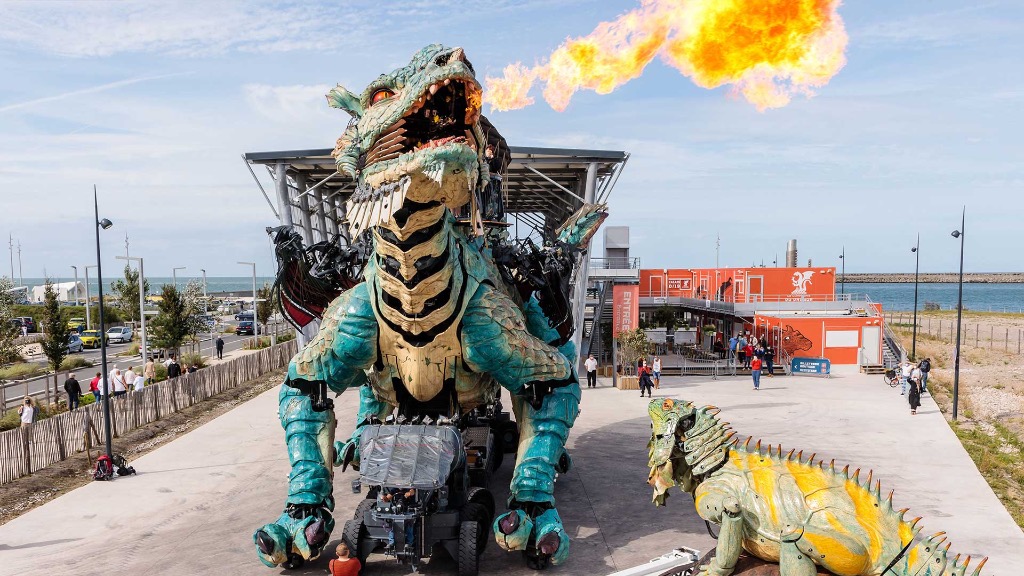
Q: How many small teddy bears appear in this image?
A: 0